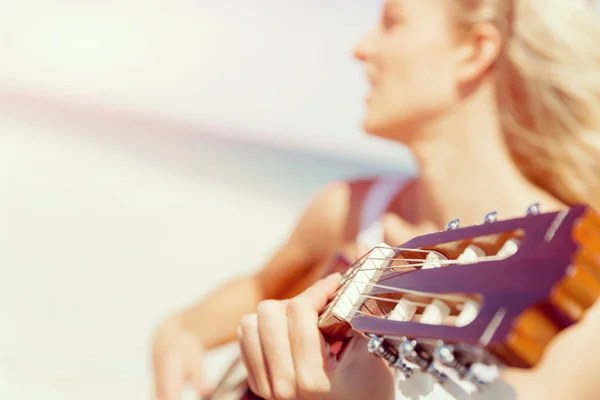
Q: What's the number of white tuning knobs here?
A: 6